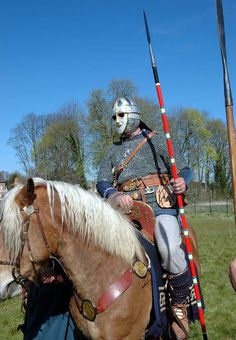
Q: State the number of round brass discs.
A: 2